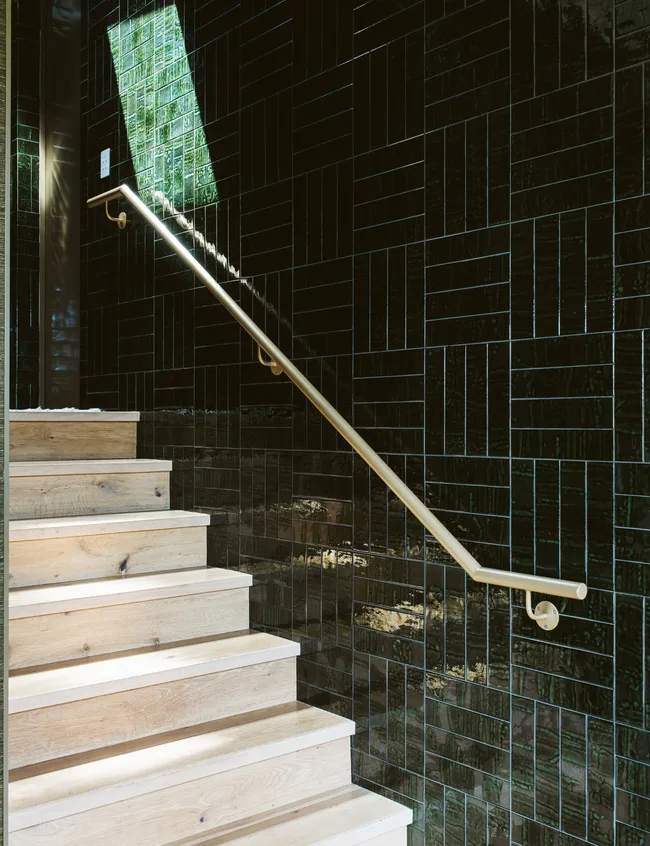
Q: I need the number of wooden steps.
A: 7